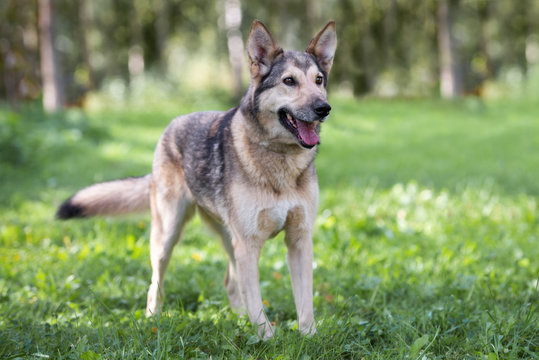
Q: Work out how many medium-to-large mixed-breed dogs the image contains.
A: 1